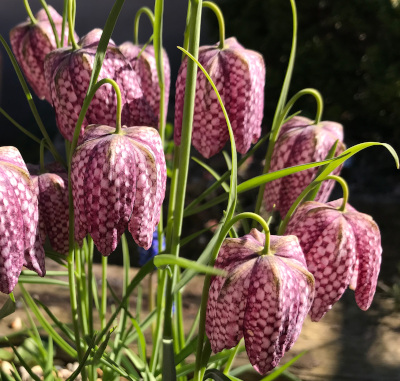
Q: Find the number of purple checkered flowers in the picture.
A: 10